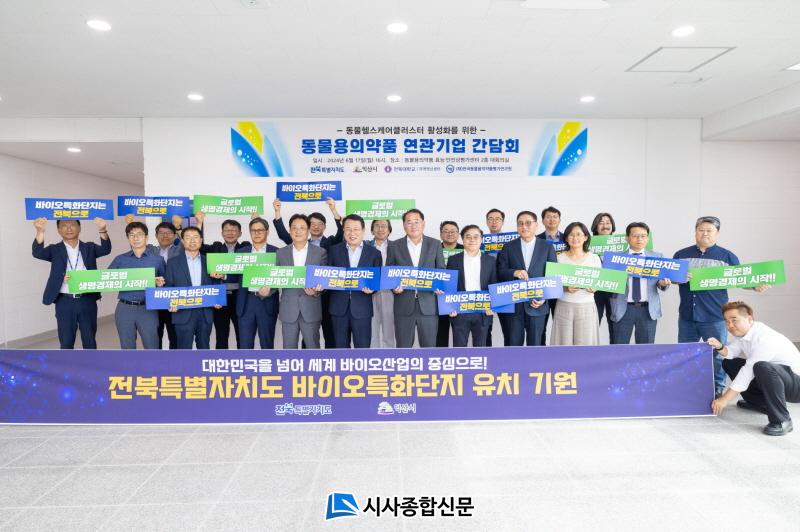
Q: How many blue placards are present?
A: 11